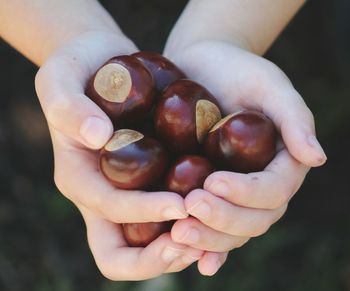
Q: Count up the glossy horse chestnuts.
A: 7